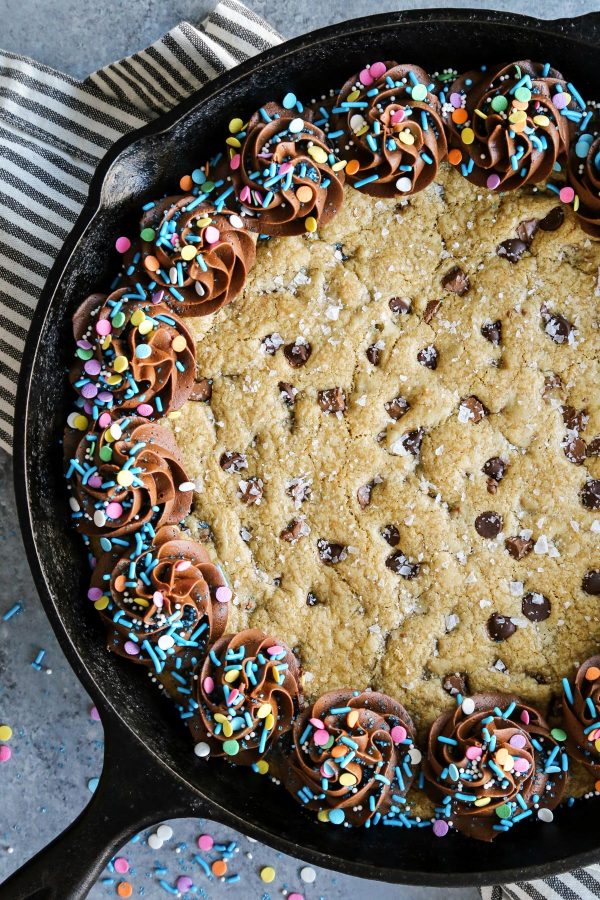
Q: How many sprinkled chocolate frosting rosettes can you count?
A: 12